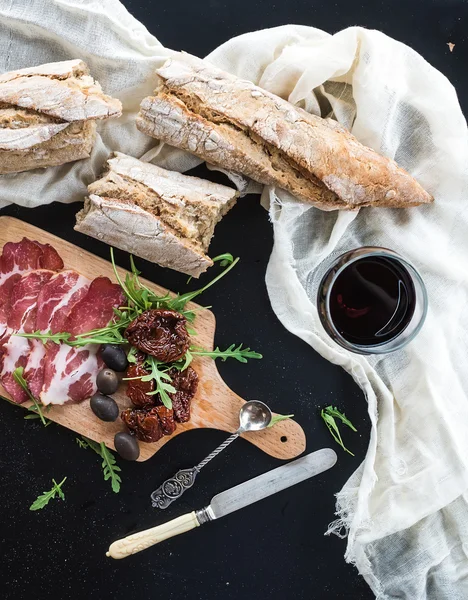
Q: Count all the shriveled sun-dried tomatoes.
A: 4